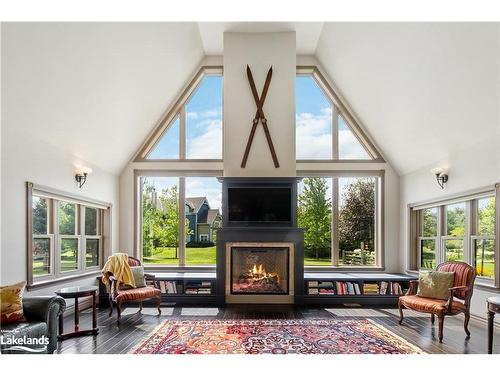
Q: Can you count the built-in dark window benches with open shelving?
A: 2